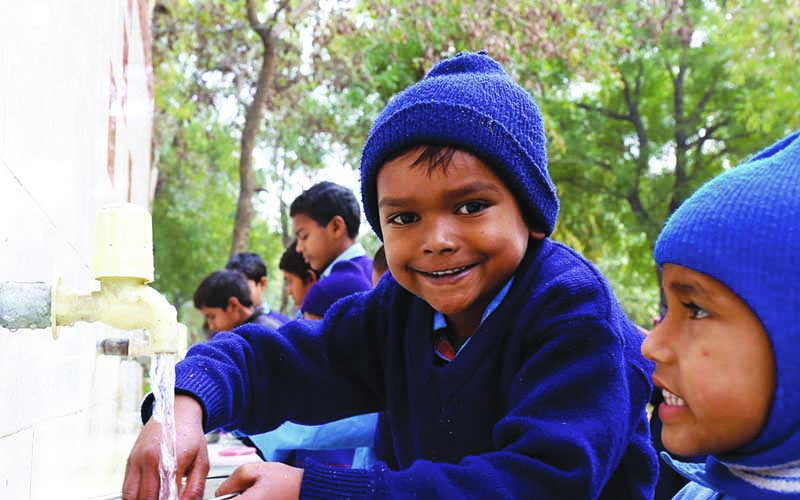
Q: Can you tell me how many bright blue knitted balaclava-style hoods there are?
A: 1